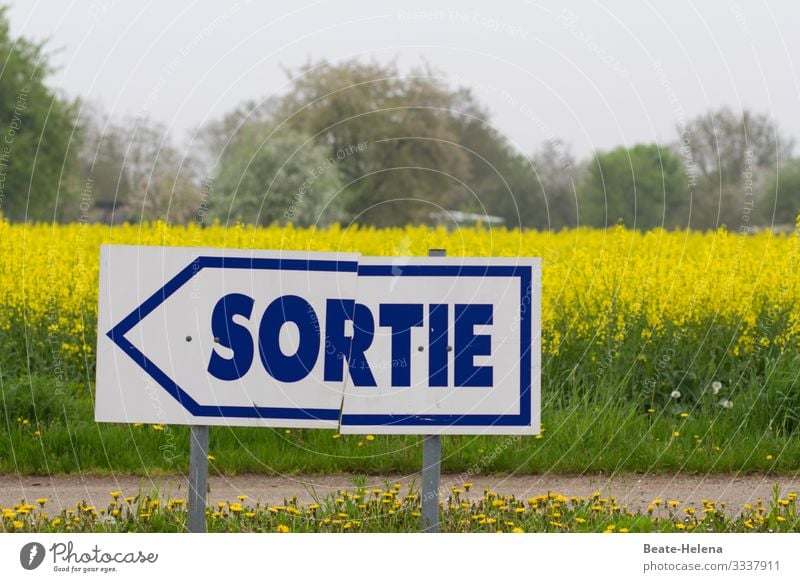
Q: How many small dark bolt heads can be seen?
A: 4